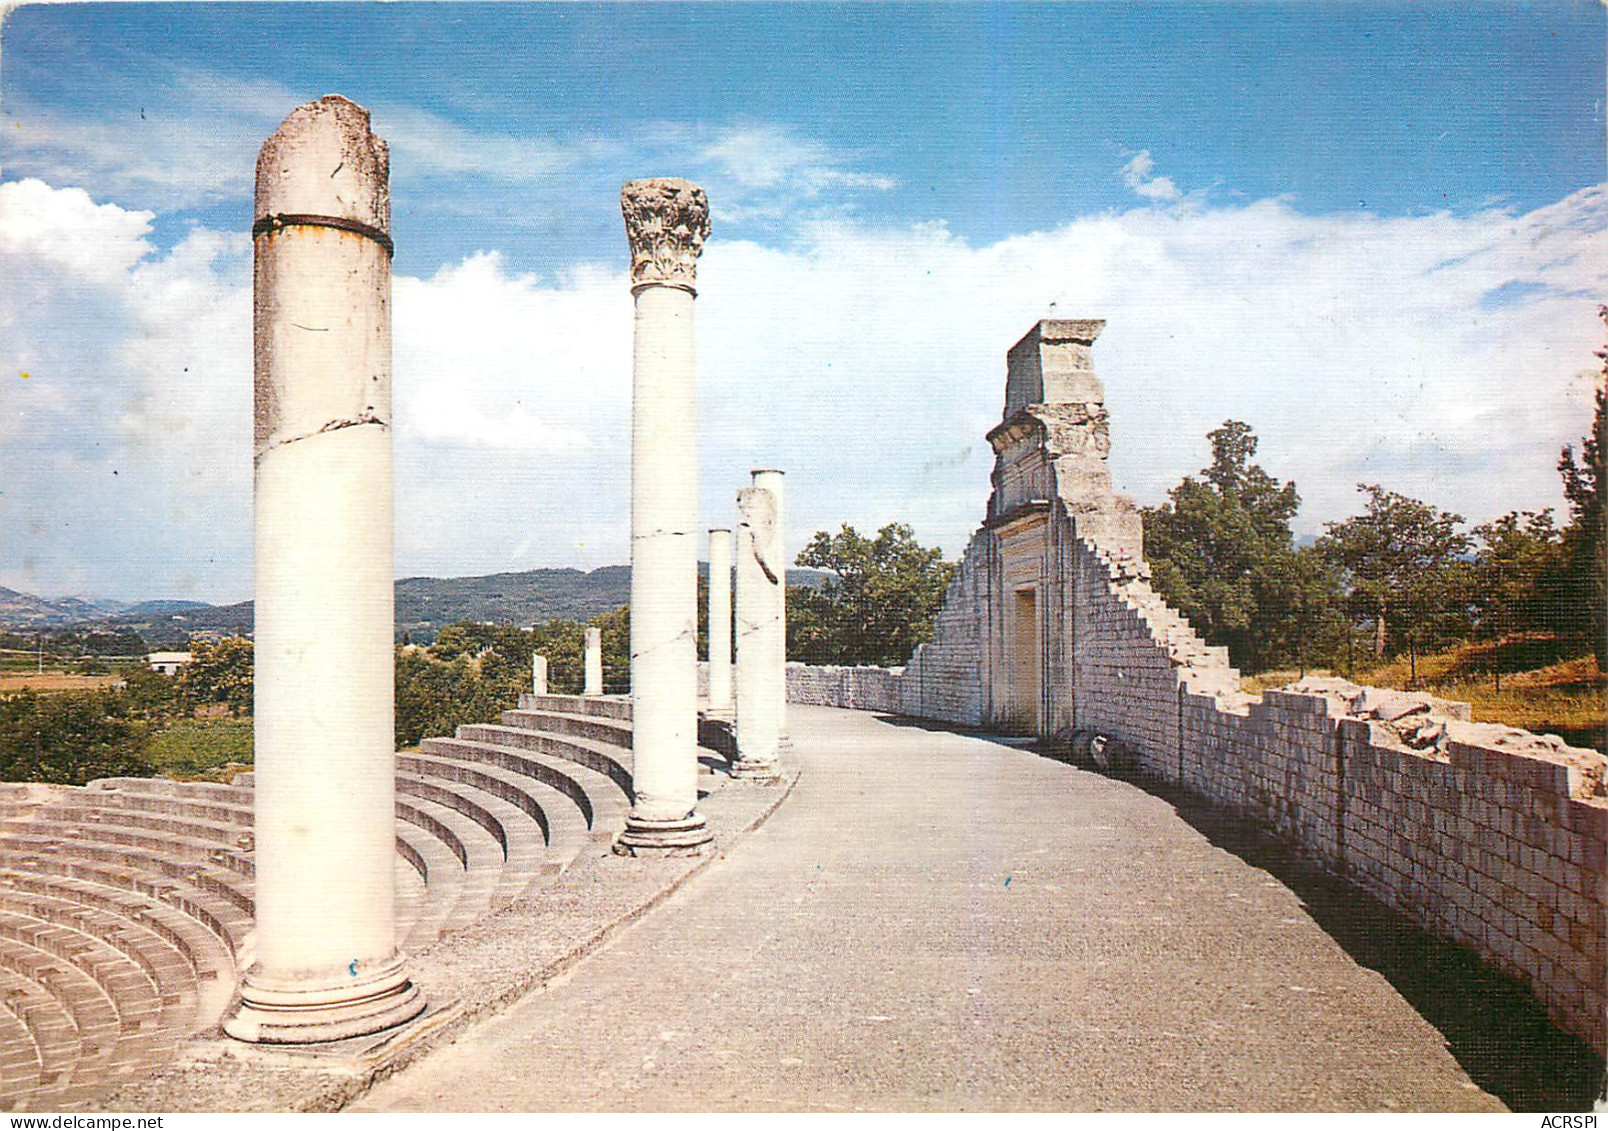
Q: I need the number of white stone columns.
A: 7